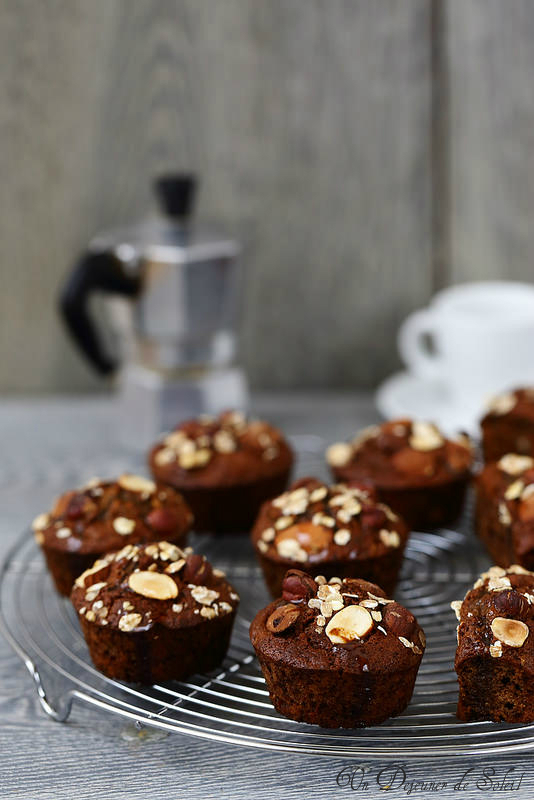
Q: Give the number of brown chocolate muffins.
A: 9